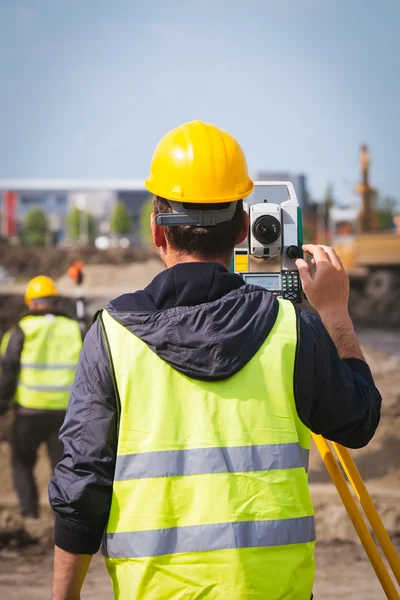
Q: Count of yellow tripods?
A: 1